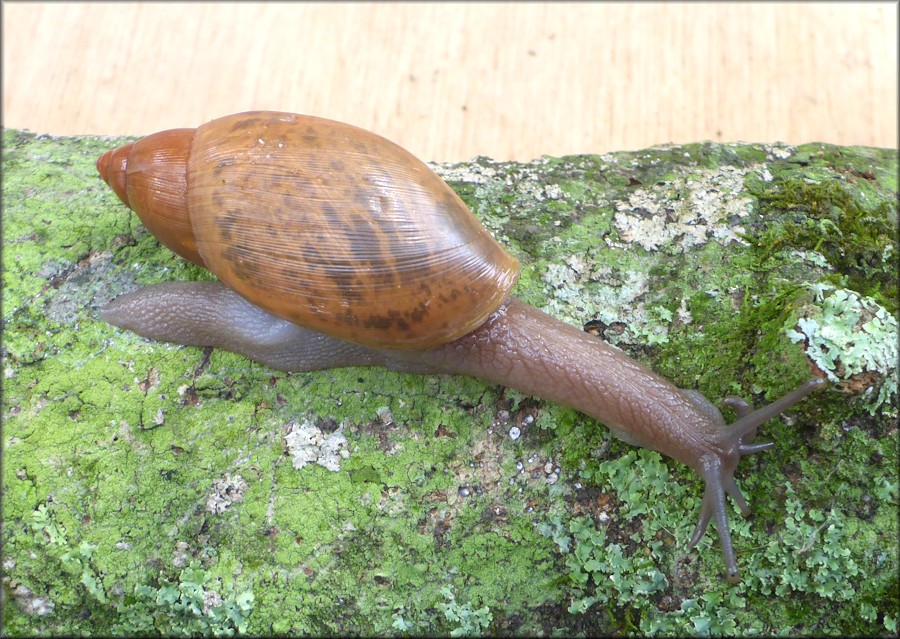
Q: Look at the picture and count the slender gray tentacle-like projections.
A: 6